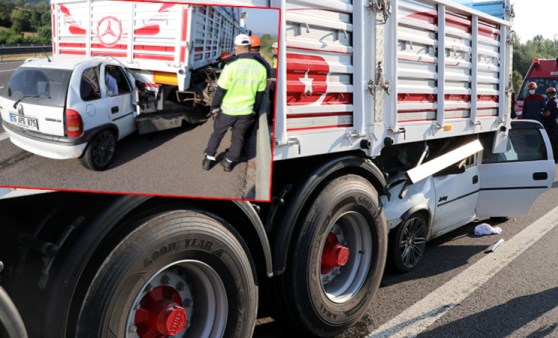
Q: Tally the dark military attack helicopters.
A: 0